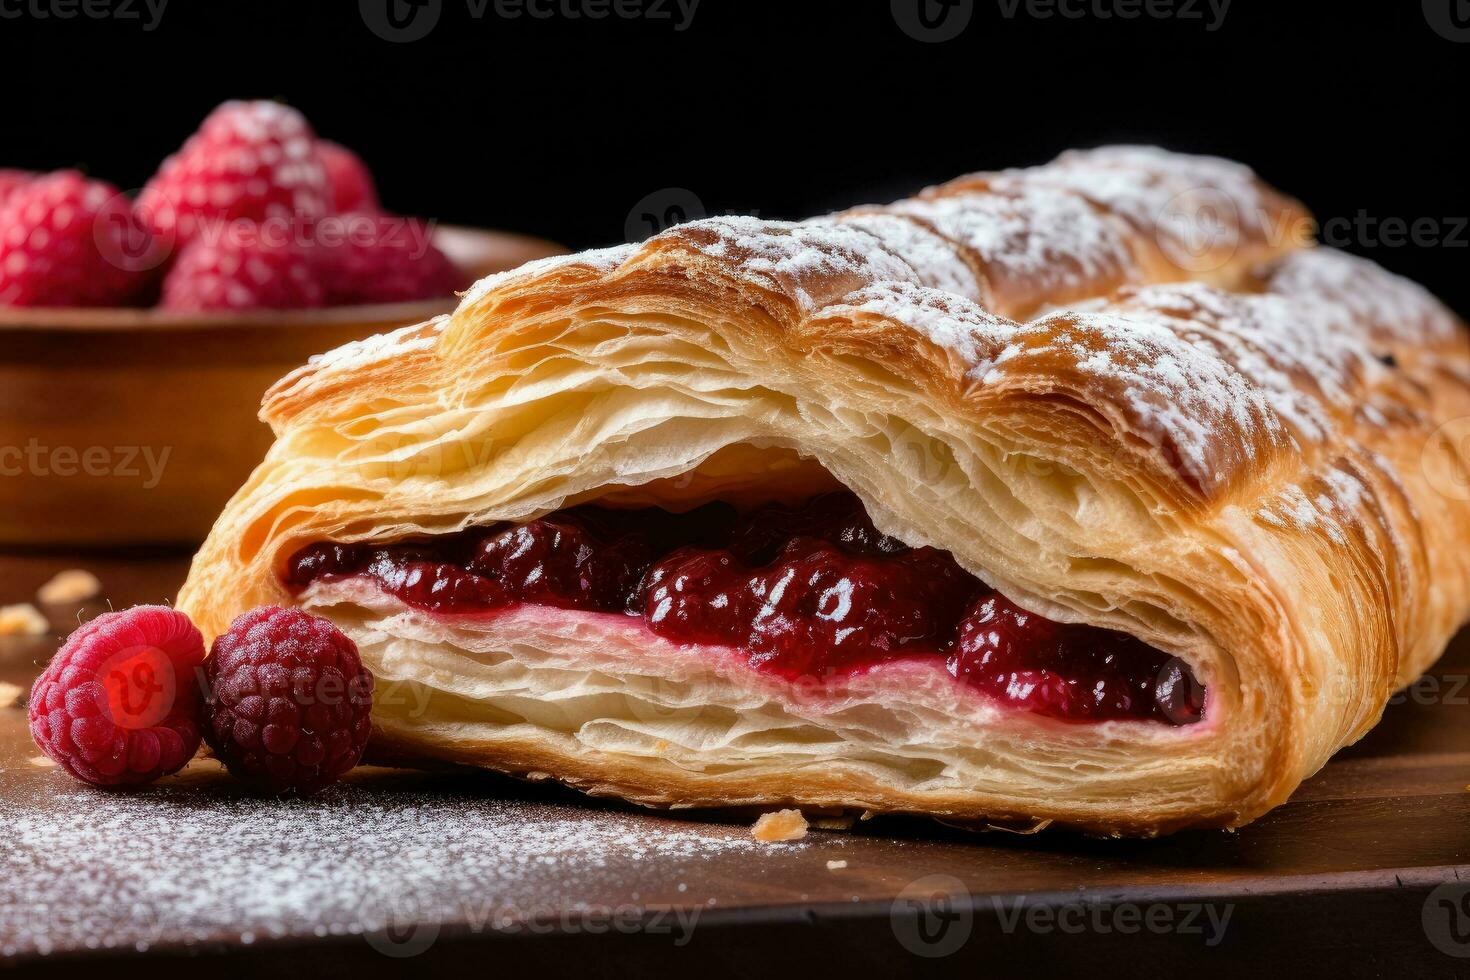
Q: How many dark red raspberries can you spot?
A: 1